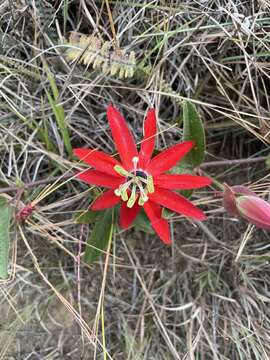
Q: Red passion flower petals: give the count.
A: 10